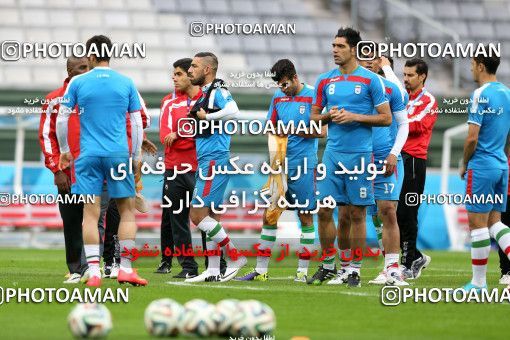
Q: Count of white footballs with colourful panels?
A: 5